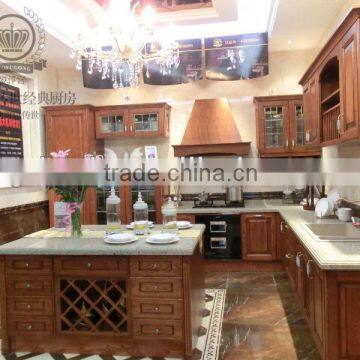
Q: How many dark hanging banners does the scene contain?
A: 3